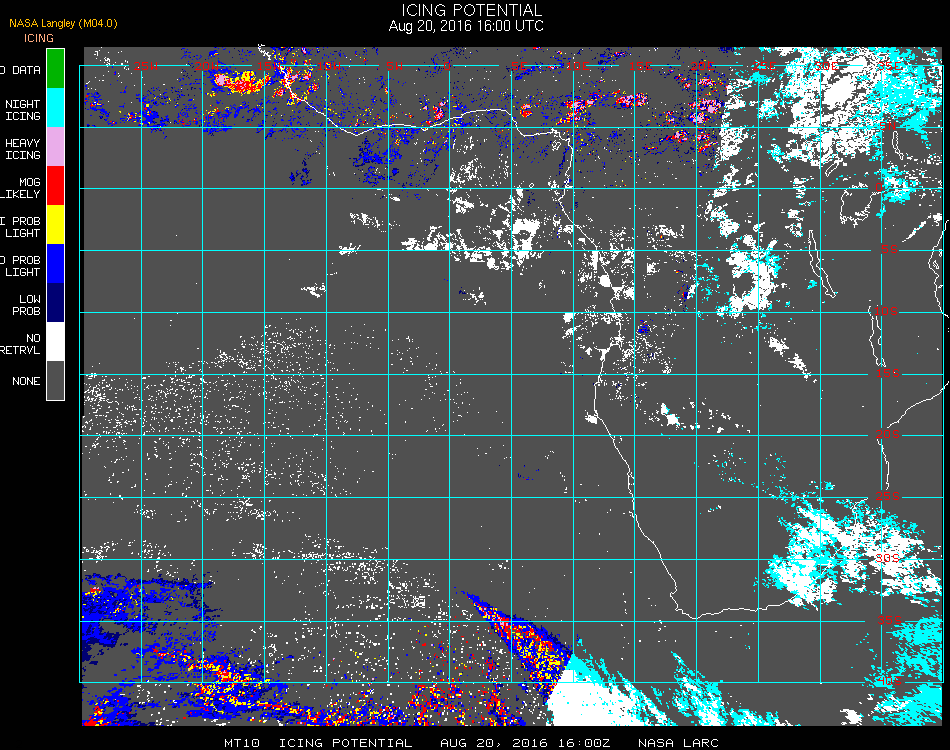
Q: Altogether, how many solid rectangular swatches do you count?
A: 9